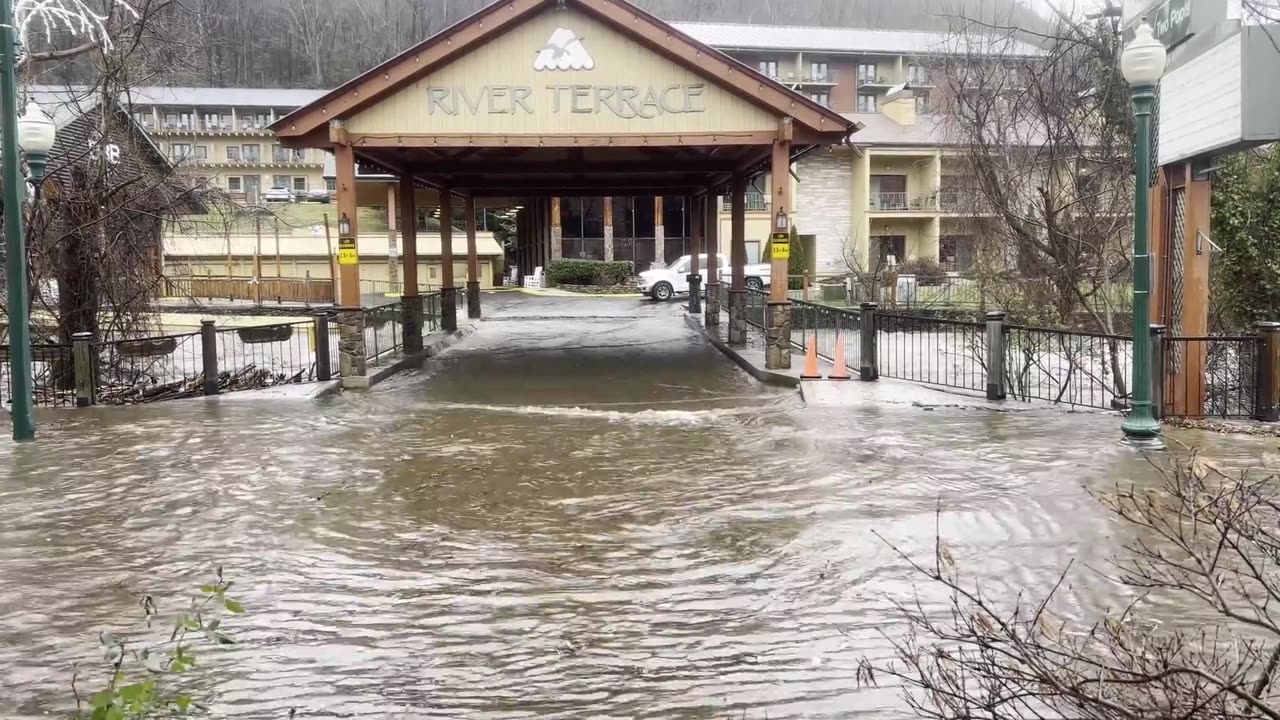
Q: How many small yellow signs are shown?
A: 2